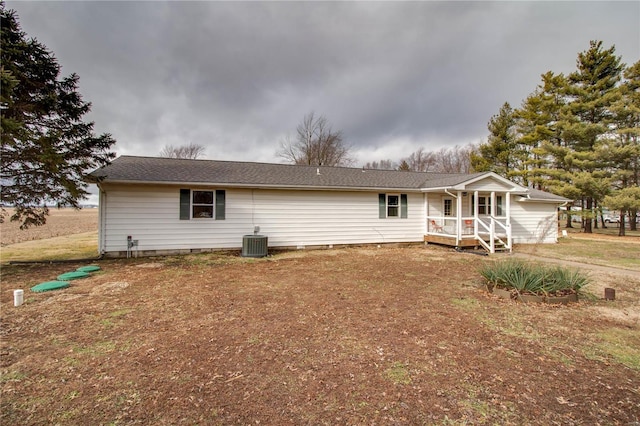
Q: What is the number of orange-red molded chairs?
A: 2